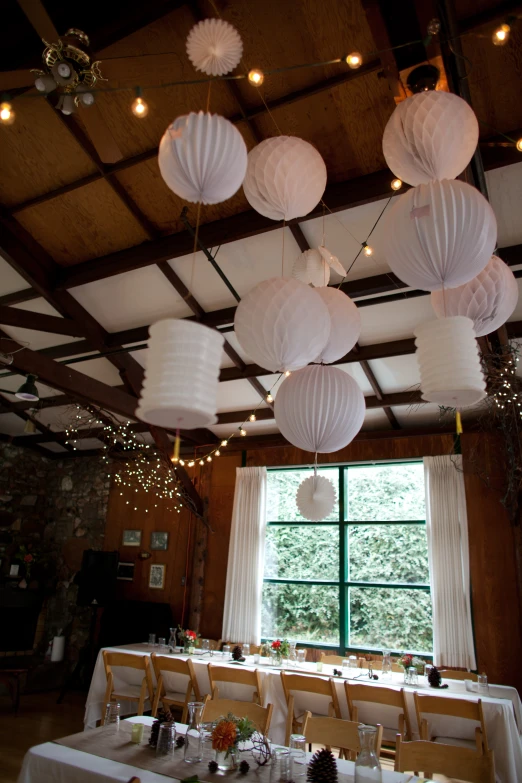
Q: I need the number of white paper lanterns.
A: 10